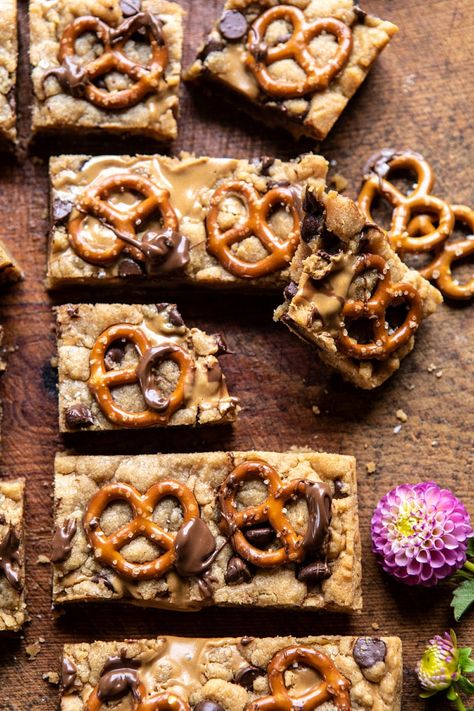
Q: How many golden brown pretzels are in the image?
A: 12